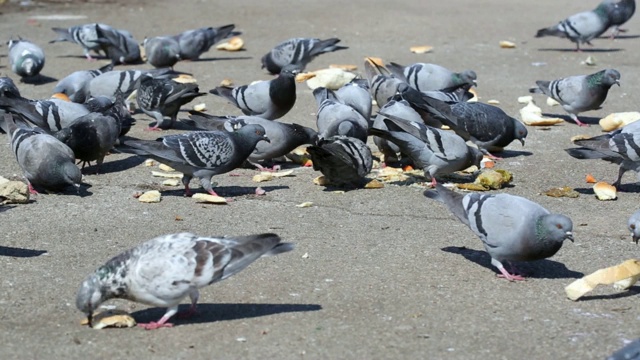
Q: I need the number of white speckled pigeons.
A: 1